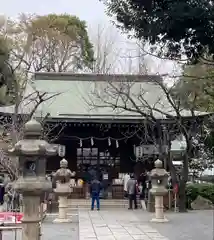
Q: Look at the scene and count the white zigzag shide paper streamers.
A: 4